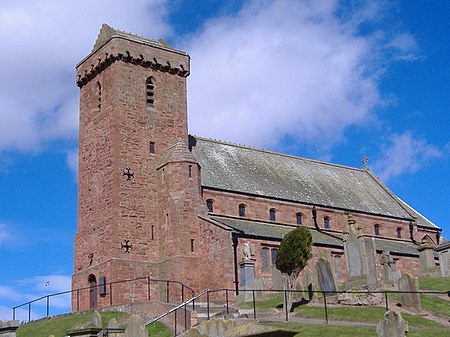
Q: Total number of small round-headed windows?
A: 7